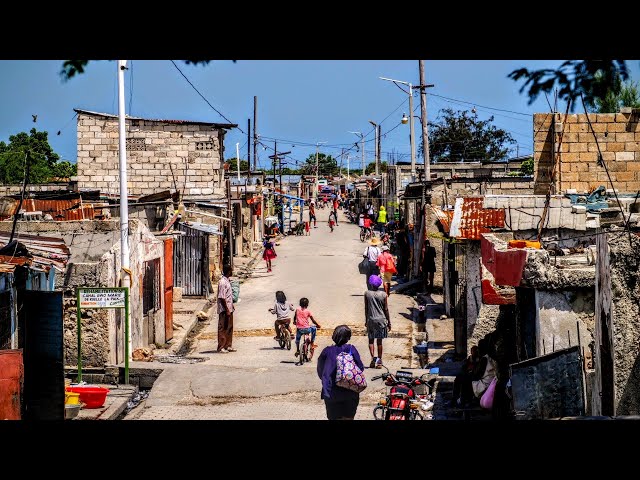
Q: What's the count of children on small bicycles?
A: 2